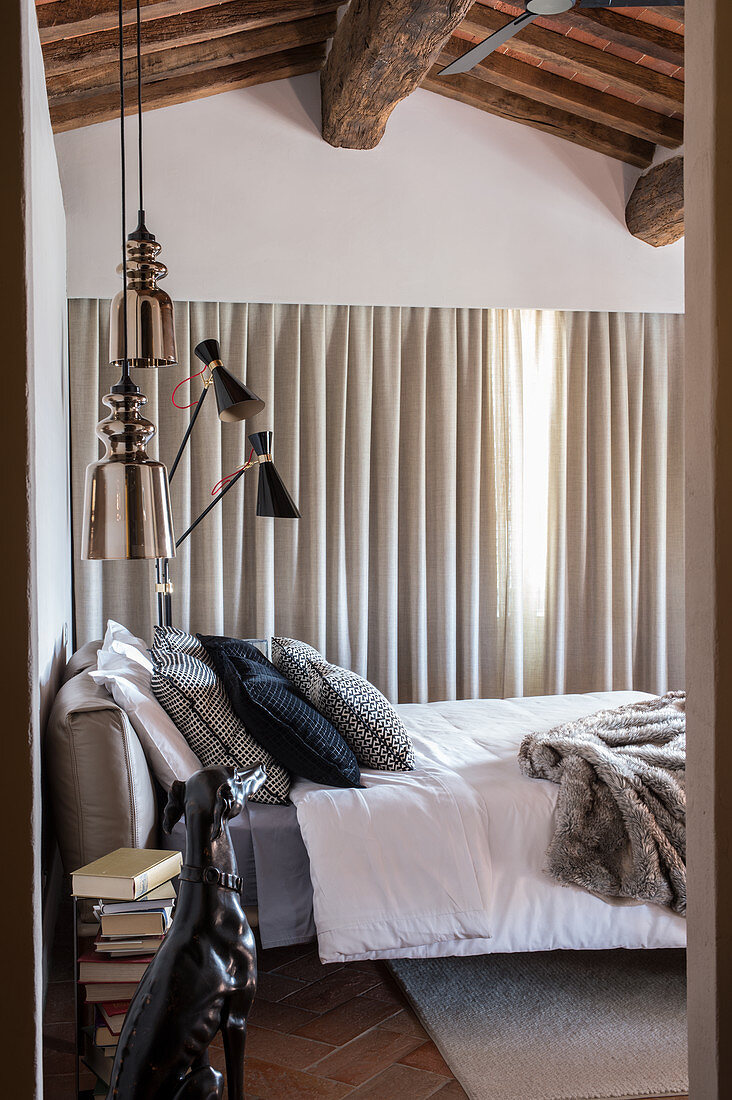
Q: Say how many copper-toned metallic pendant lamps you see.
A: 2